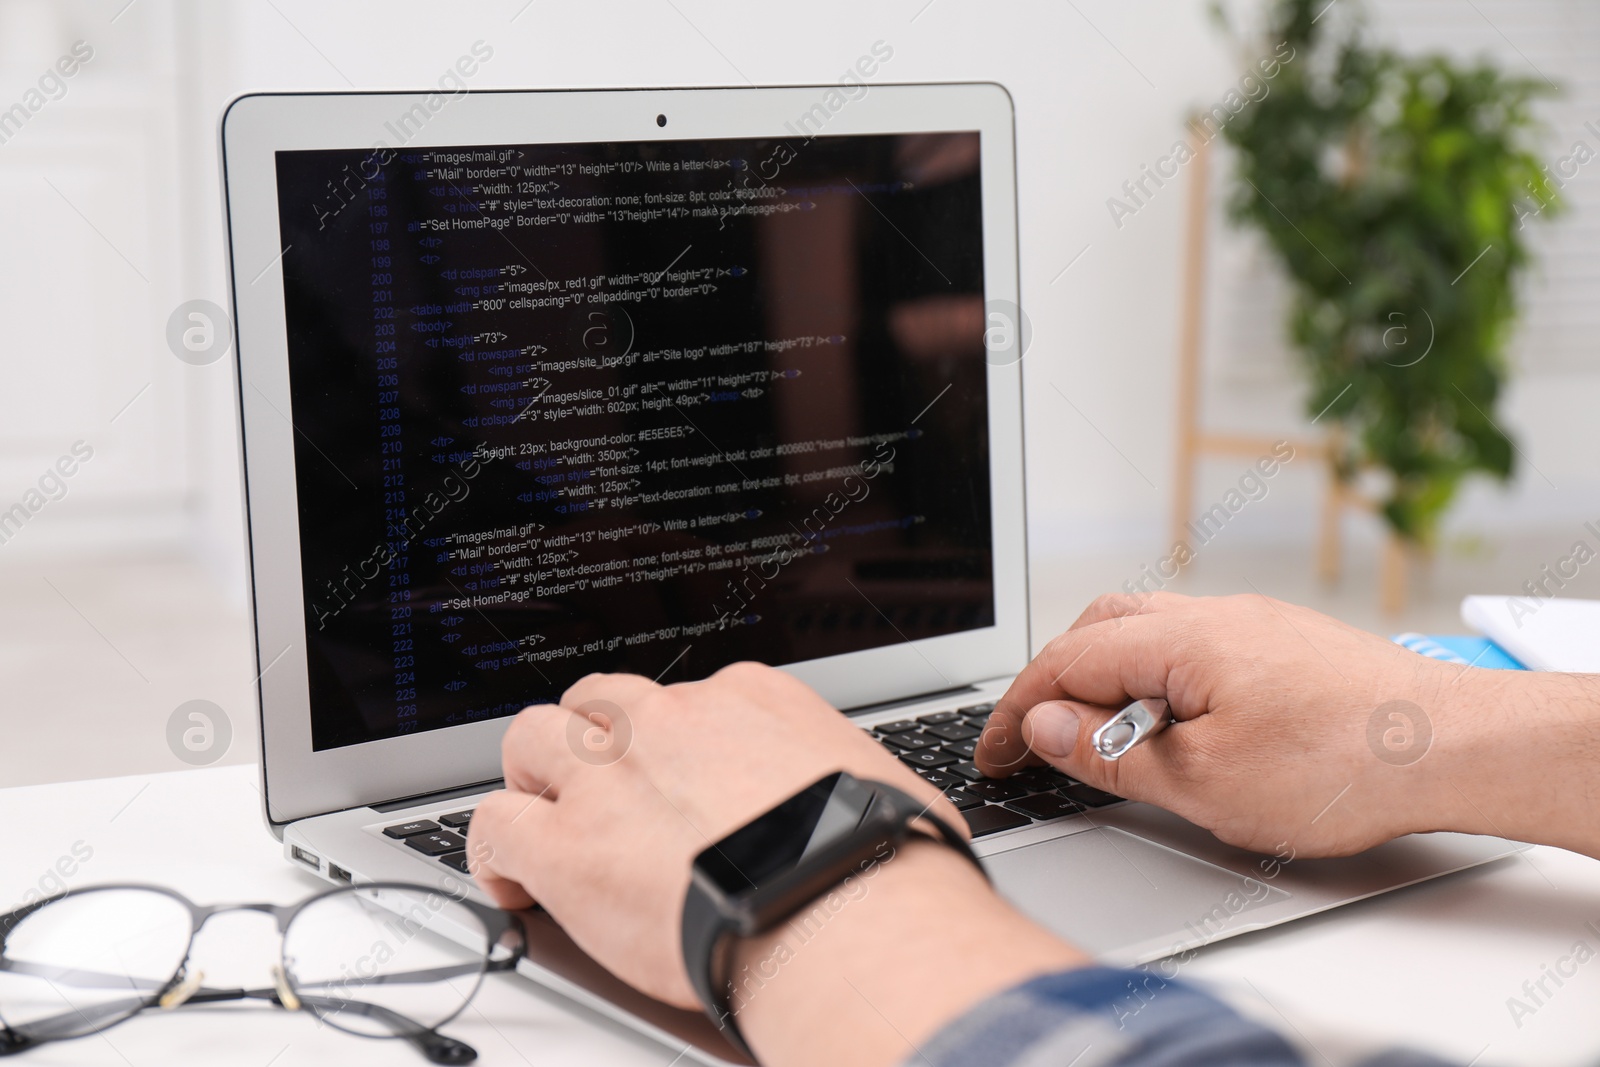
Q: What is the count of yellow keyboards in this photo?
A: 0